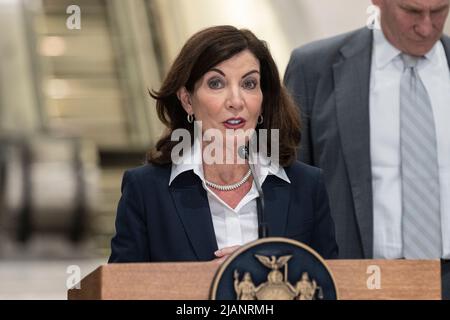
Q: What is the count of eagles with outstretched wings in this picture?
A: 1